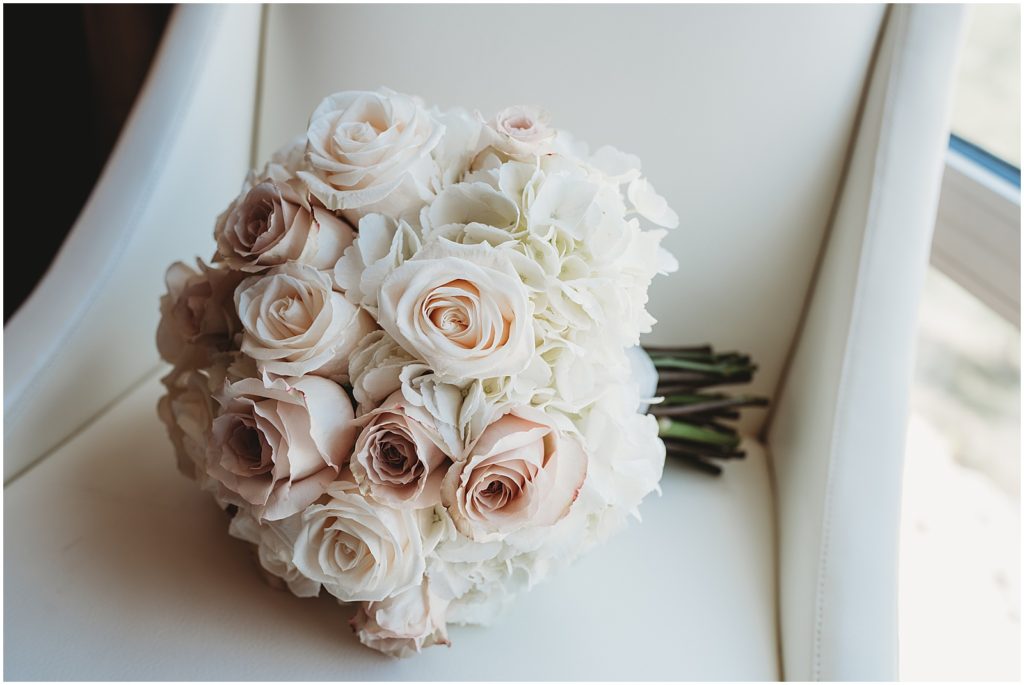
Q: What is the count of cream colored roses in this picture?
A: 4